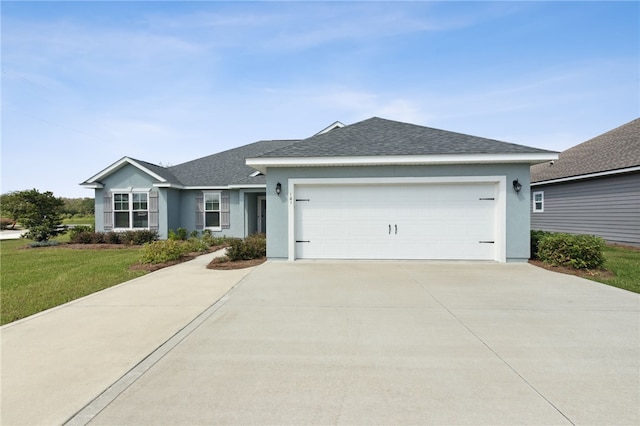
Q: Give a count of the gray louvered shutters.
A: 4